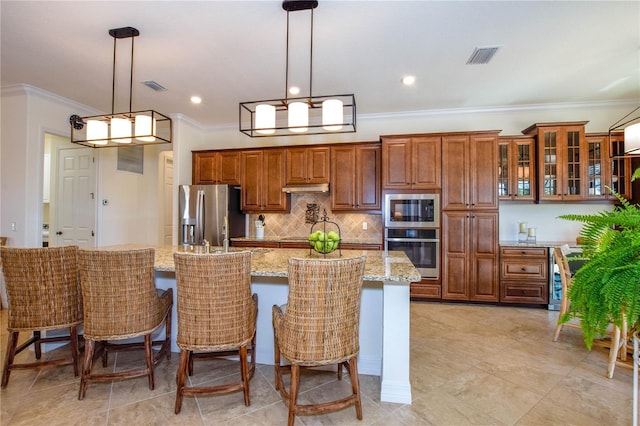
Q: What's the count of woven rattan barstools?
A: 4